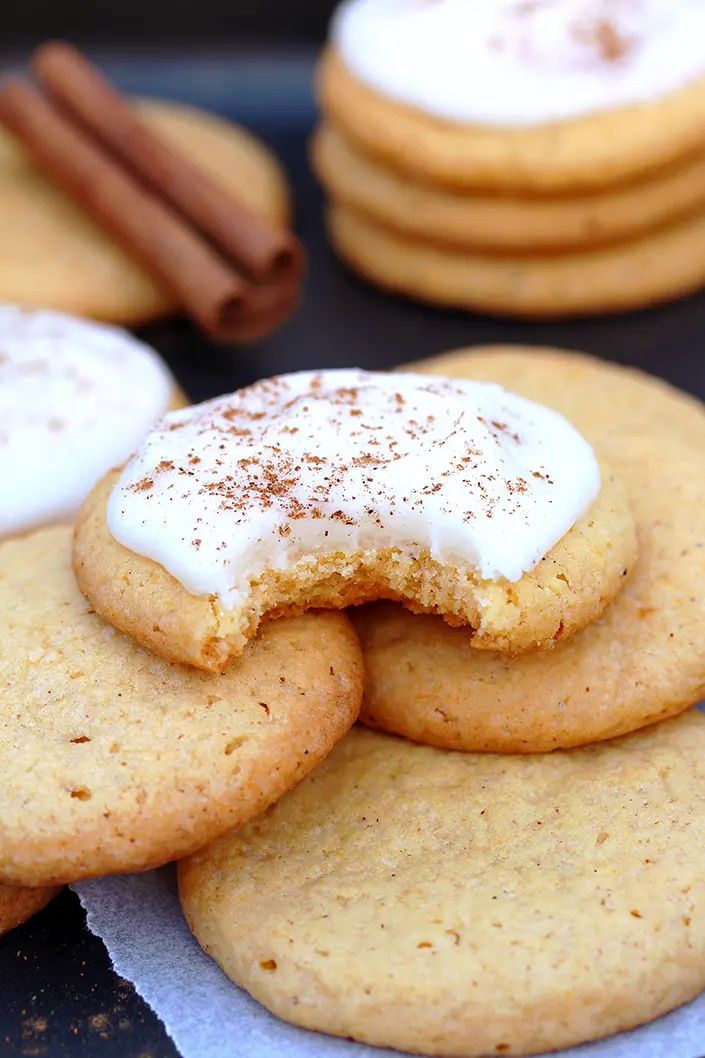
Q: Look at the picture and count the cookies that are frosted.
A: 3